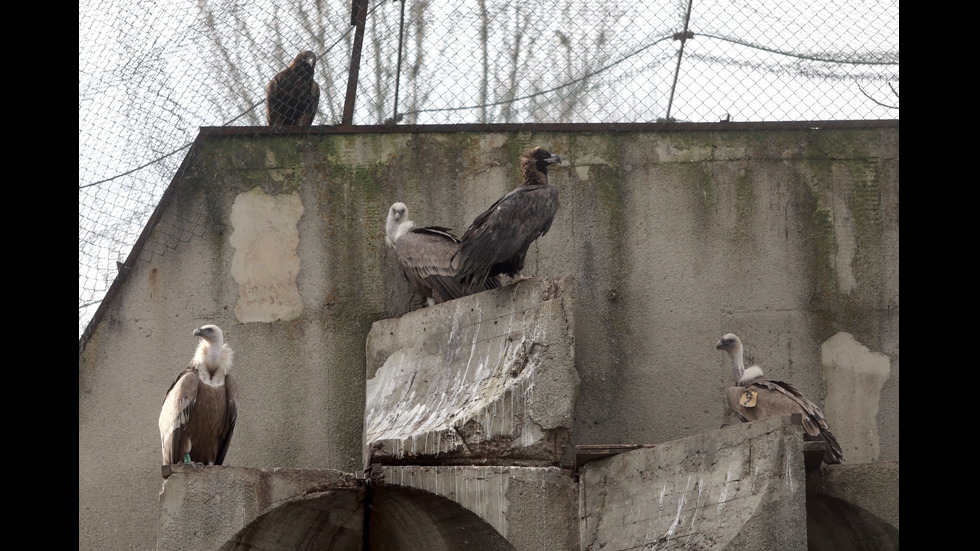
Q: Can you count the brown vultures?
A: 2